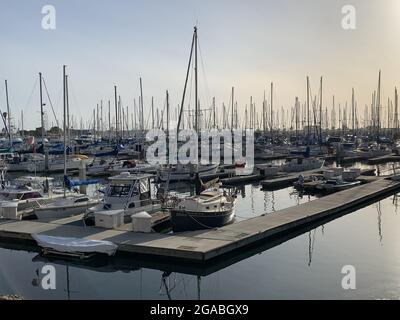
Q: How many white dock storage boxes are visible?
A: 3